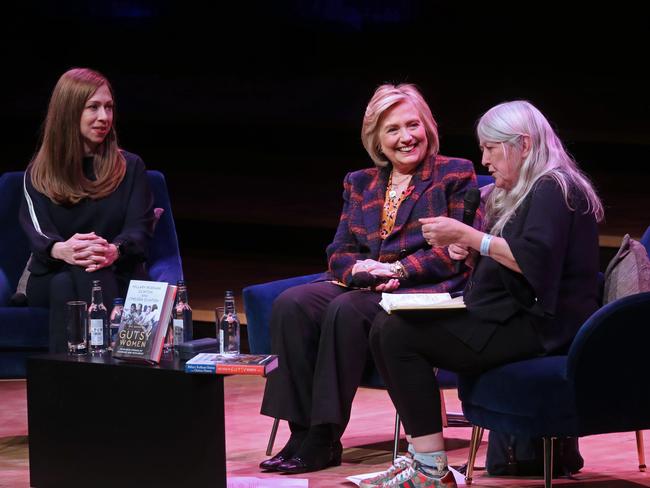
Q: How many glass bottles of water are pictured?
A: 3